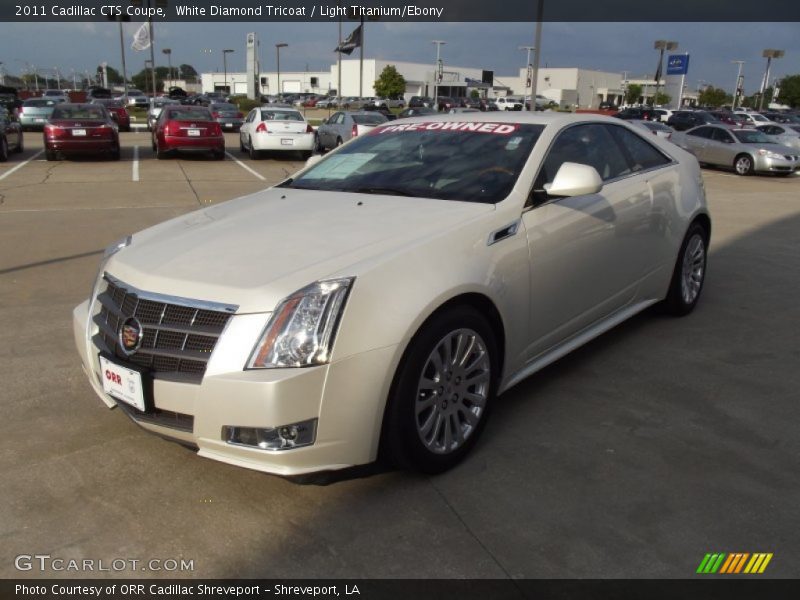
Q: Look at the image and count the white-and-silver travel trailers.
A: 0